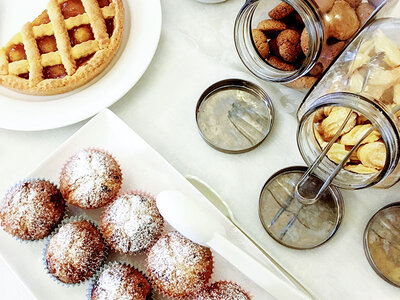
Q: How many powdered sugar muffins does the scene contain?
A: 7